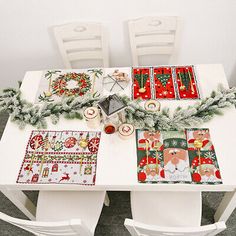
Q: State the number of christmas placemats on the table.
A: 4